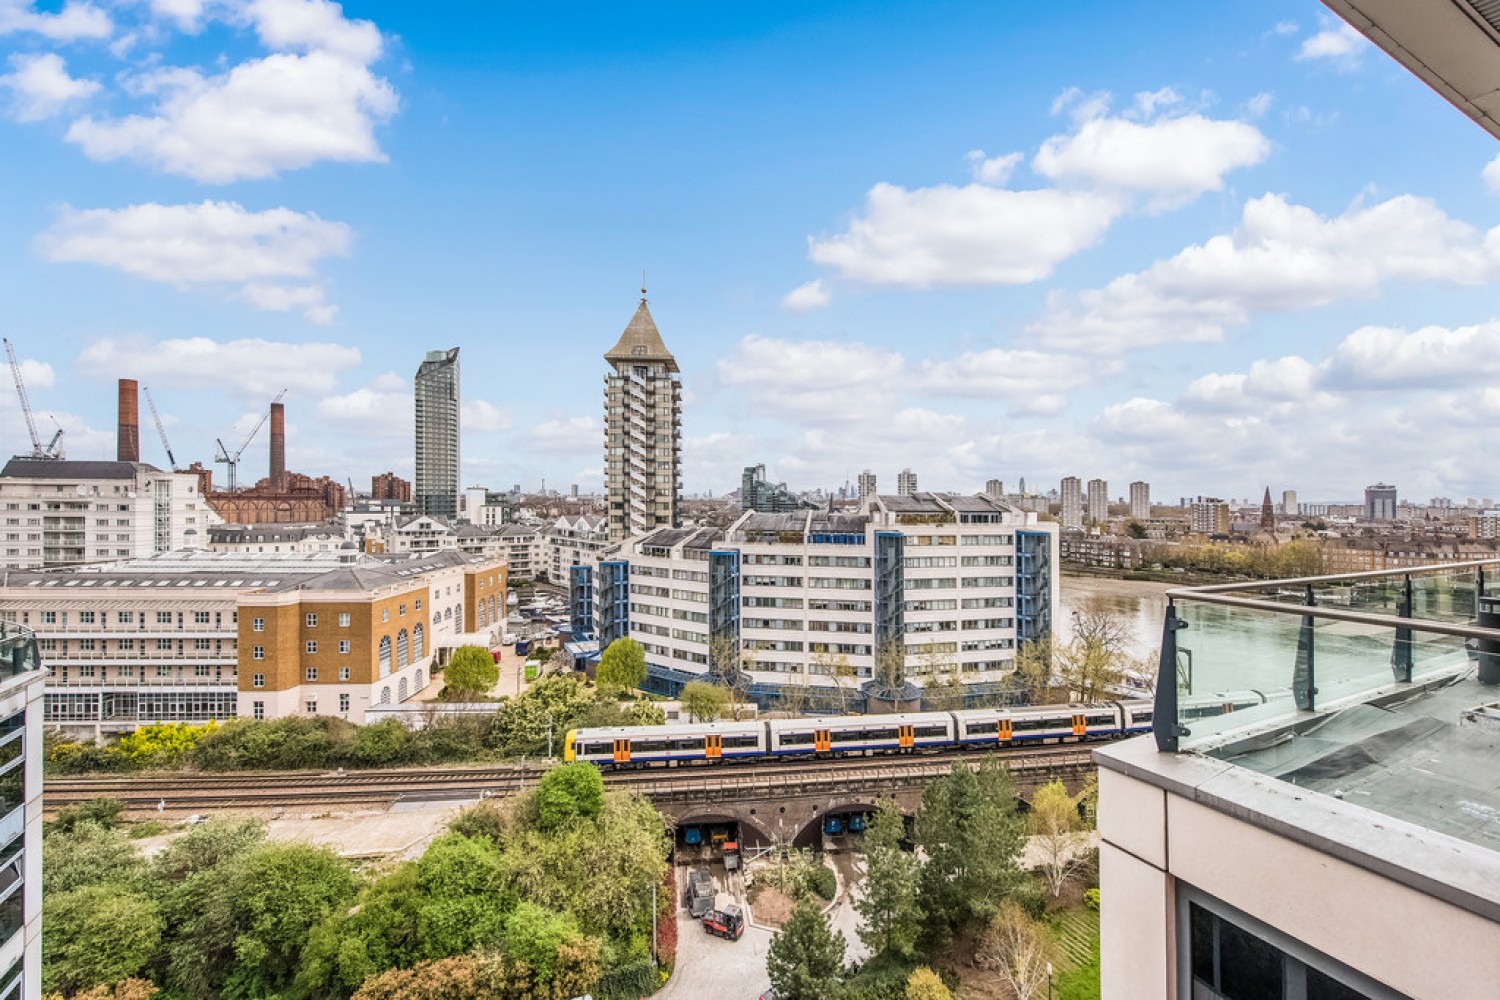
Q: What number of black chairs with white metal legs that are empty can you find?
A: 0